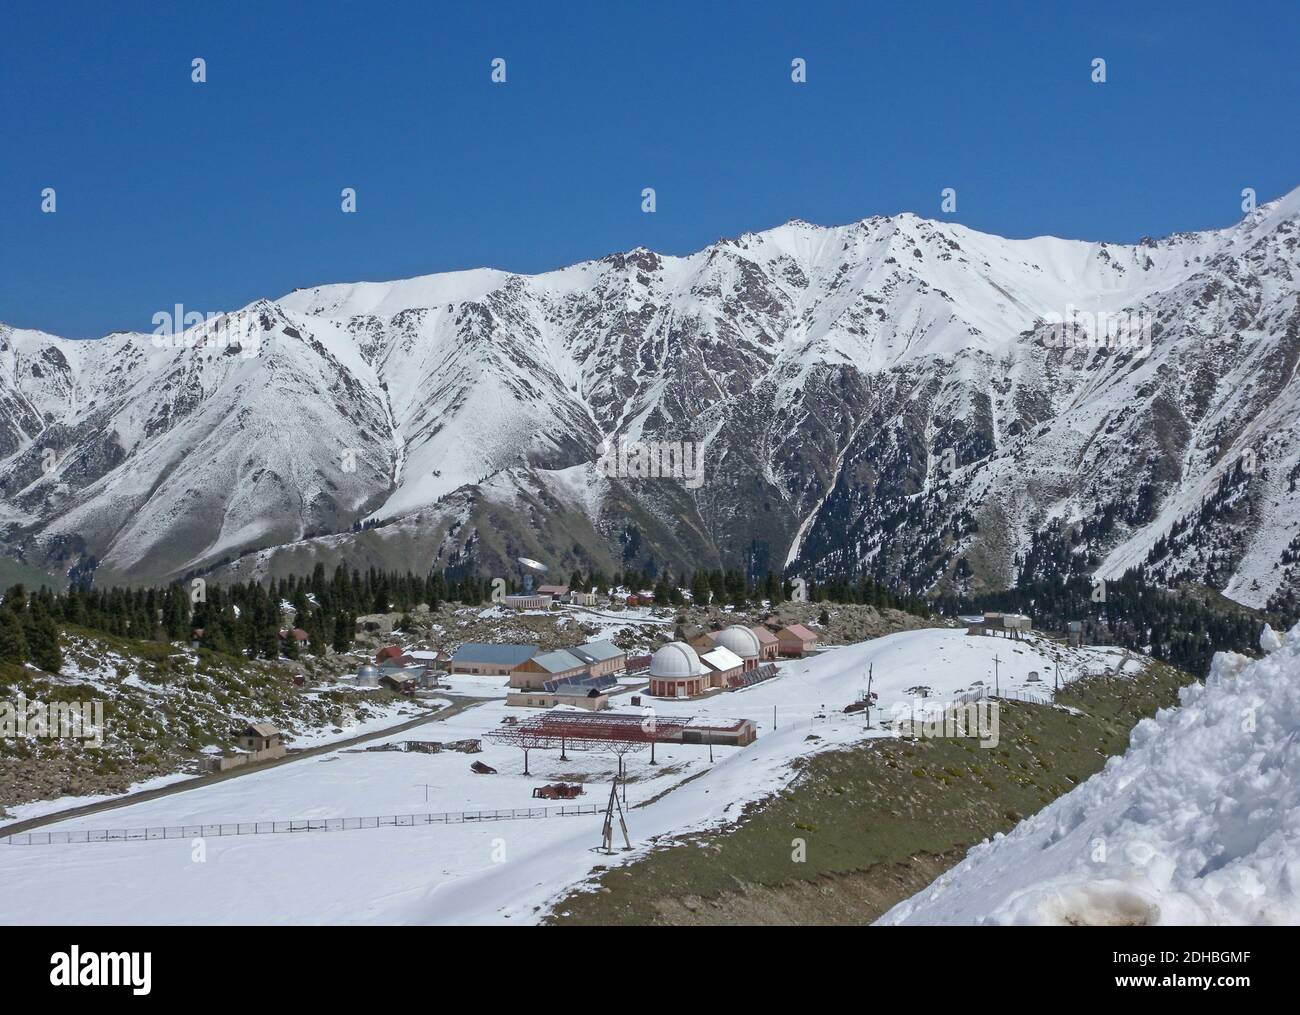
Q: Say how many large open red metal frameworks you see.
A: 1